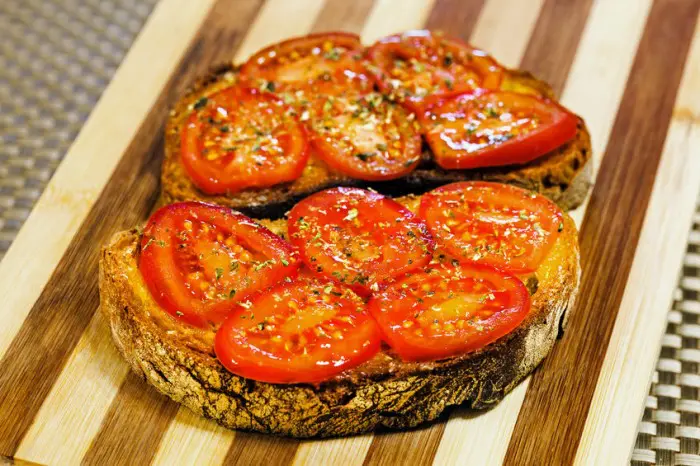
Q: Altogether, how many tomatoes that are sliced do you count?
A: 10